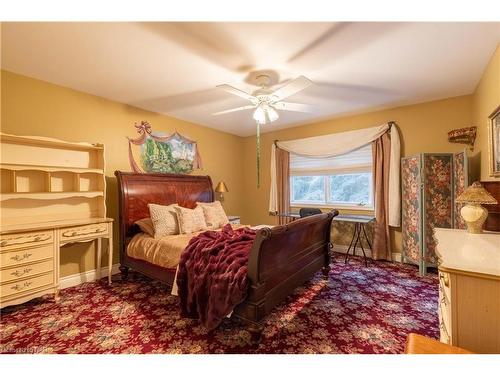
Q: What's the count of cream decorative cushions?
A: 3